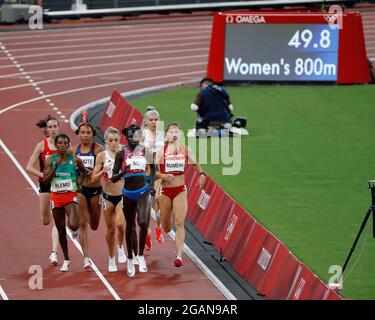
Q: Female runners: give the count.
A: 7